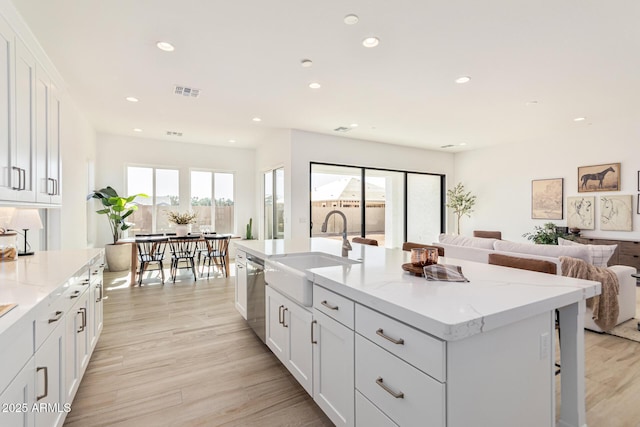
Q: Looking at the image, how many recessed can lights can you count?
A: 11